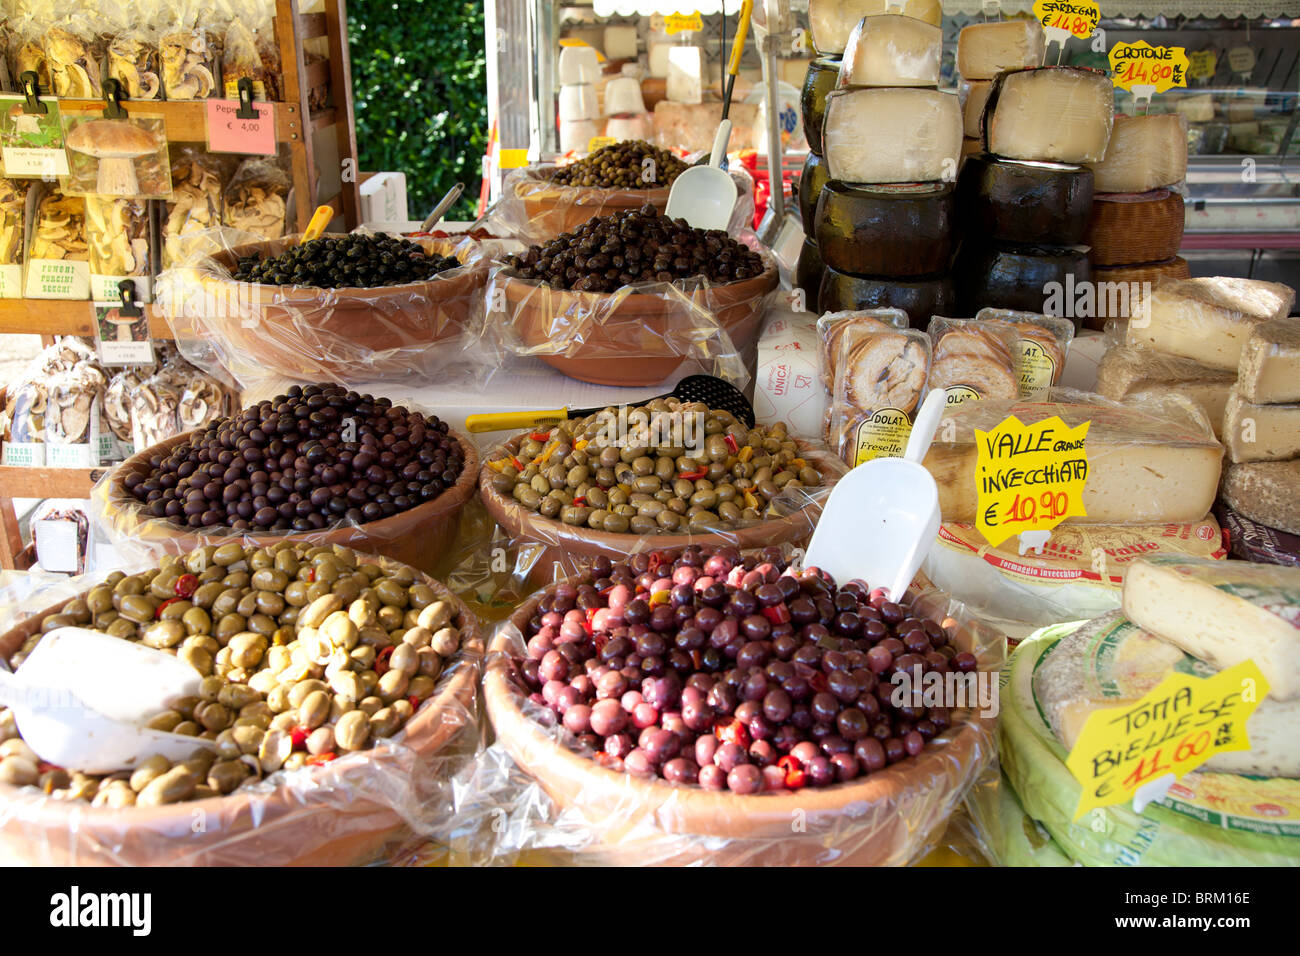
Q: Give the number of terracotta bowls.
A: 7